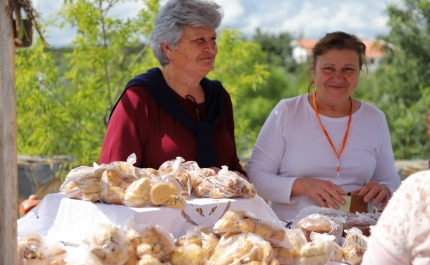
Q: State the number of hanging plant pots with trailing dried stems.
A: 1